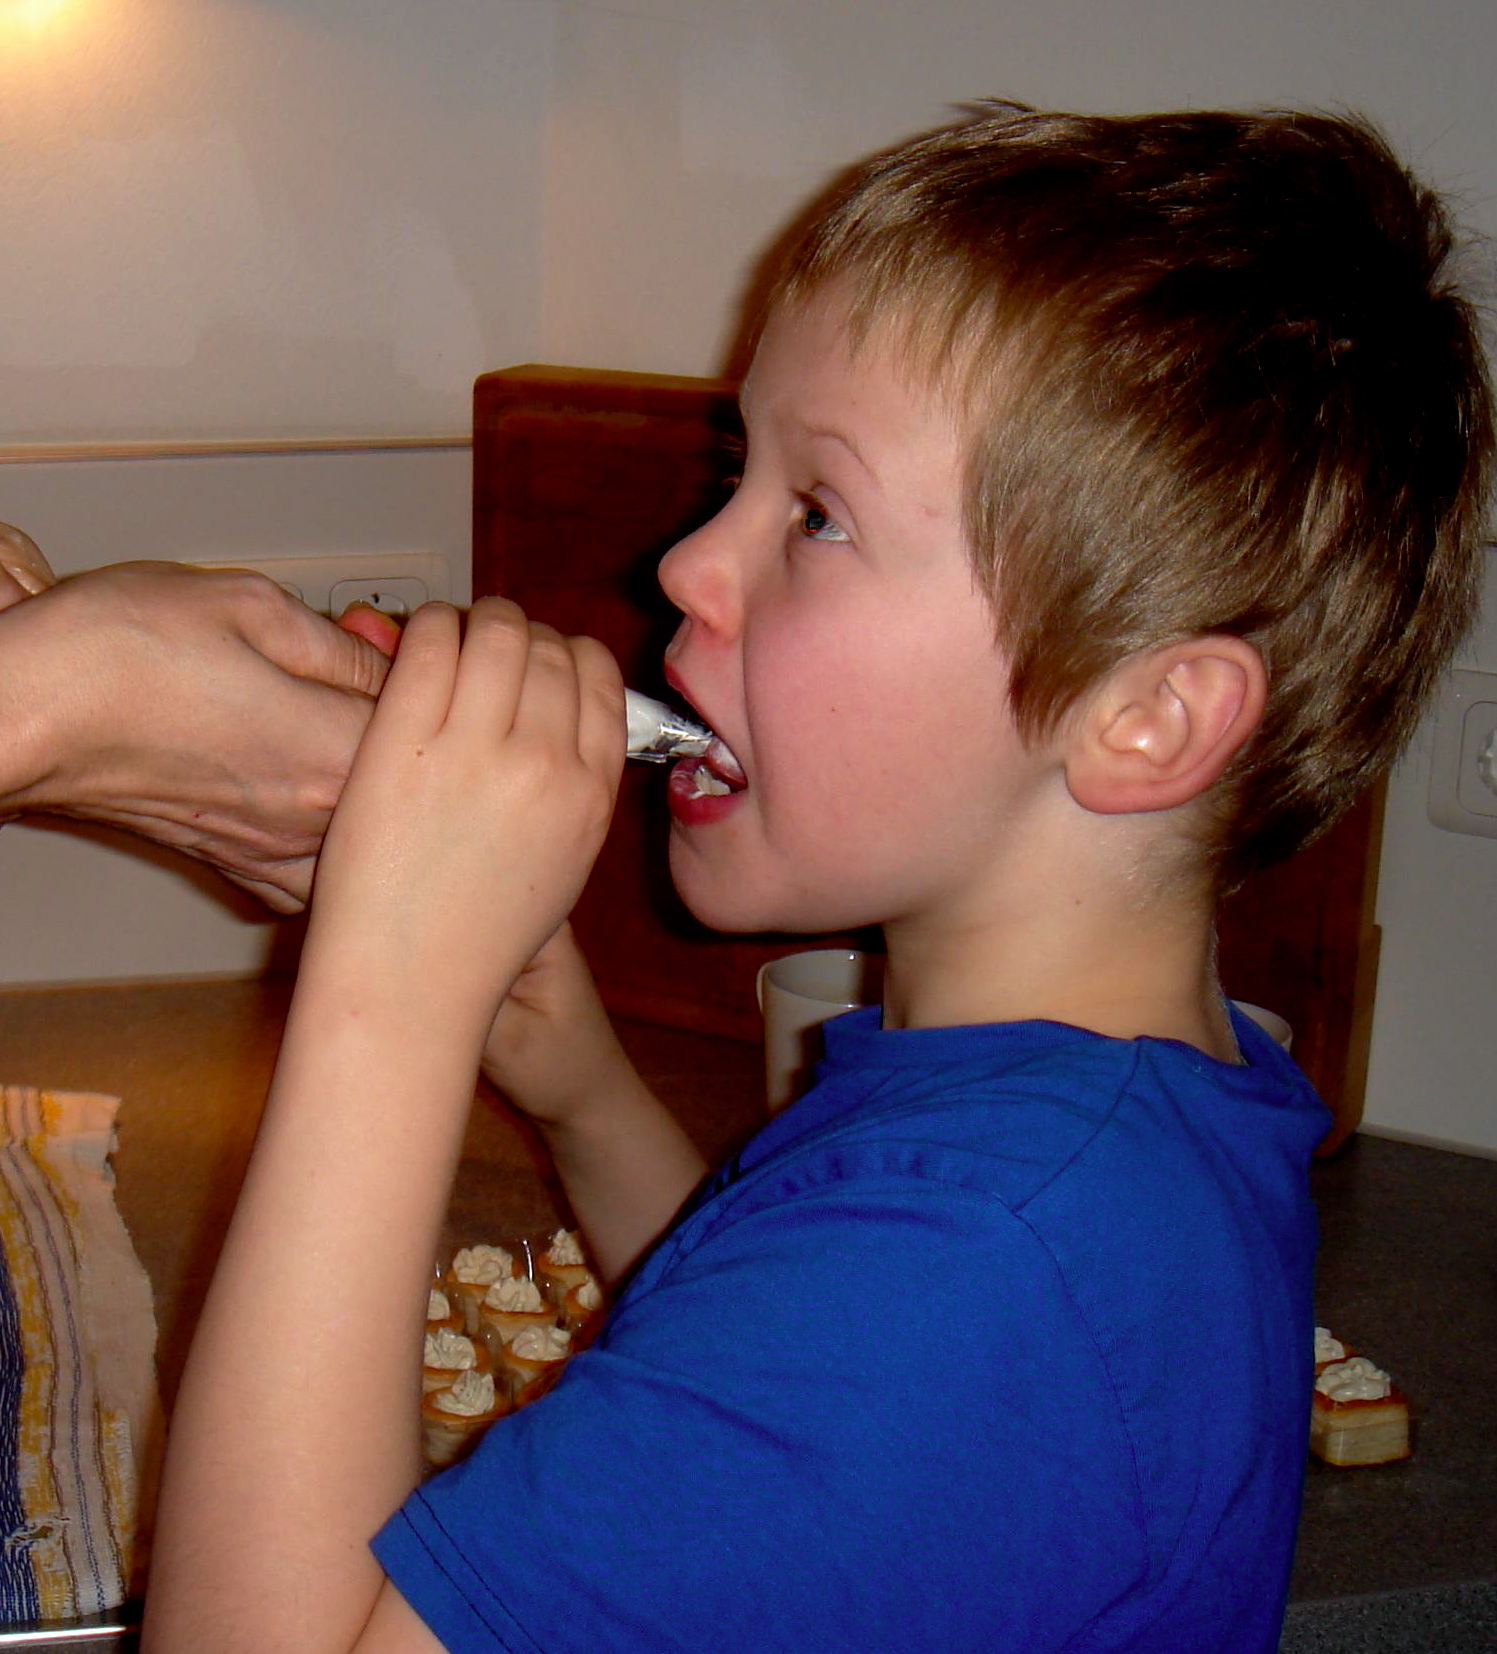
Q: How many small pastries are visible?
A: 10